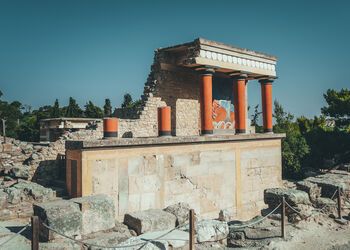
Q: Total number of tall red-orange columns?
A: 3